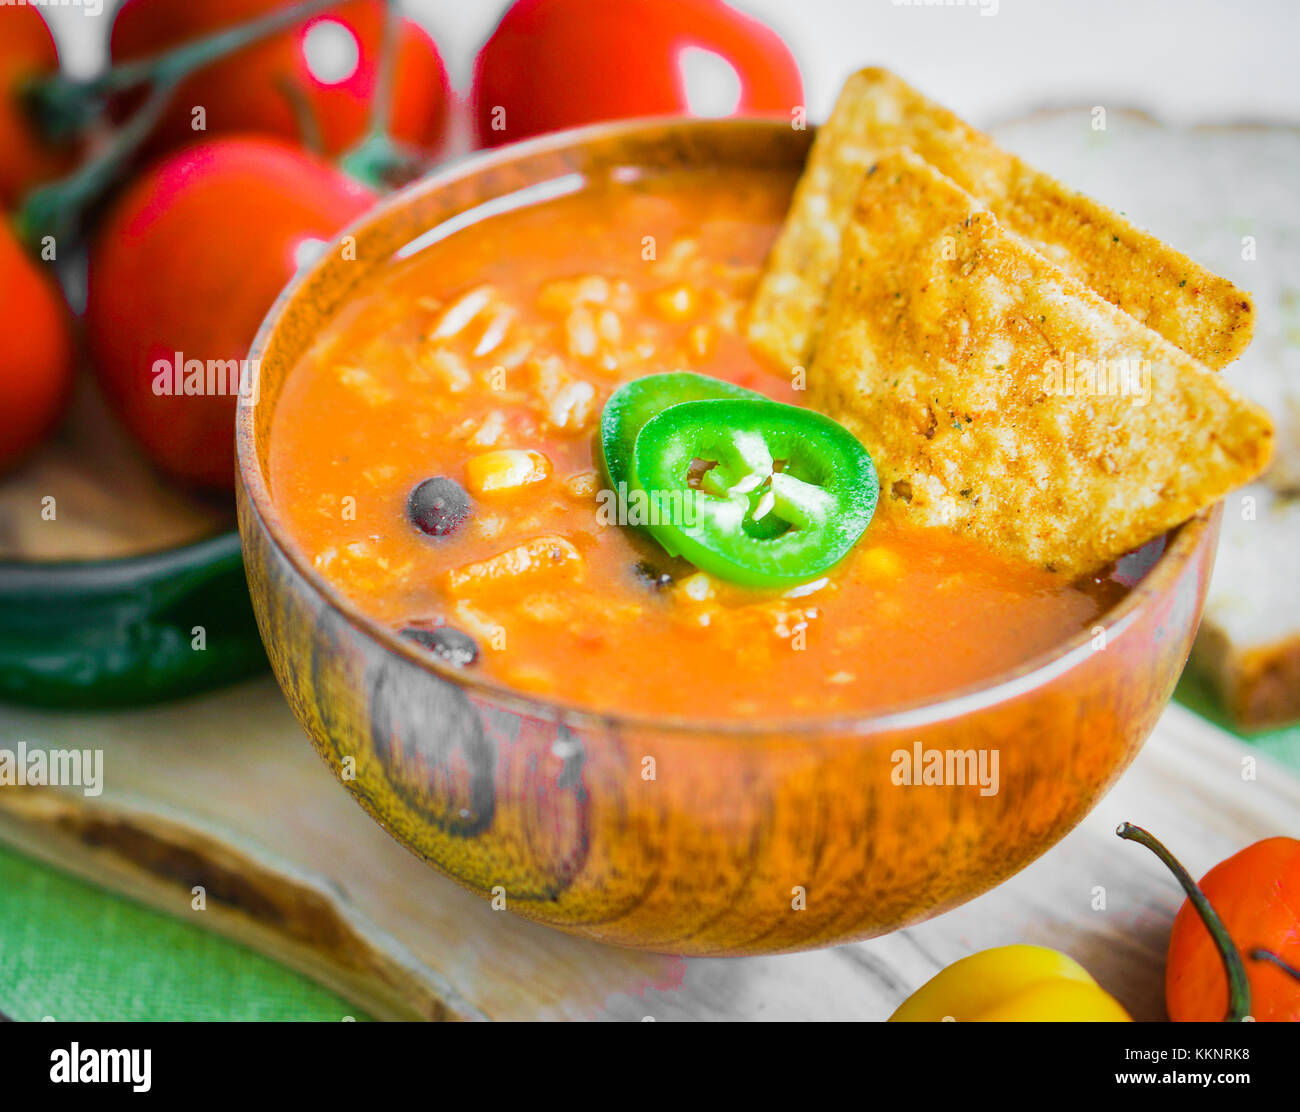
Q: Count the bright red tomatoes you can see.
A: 5